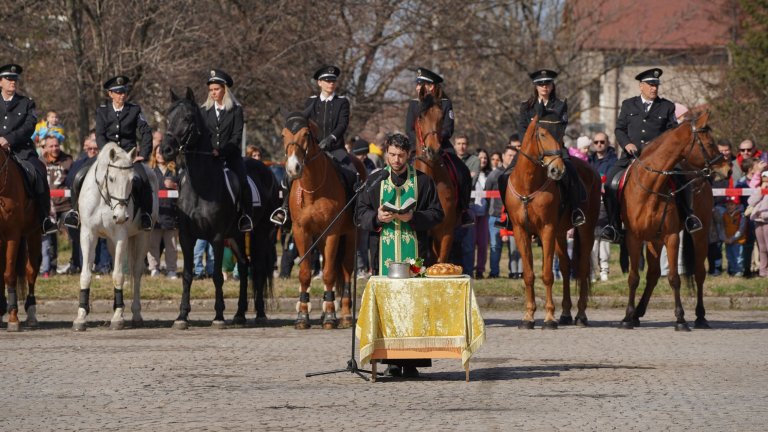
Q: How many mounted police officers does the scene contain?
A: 7